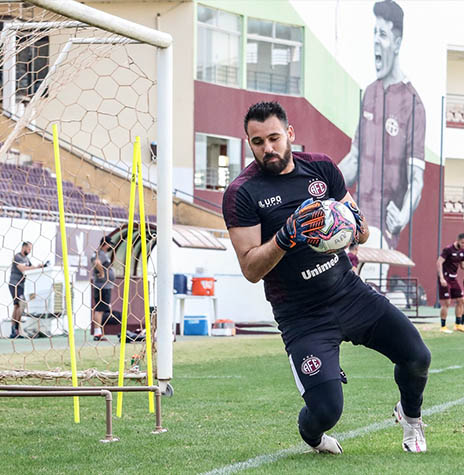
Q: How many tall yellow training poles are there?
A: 3